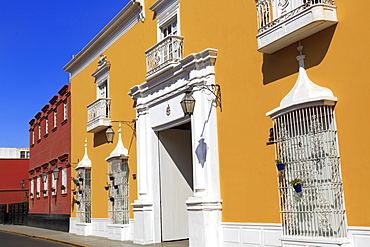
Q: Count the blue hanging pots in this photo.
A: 11